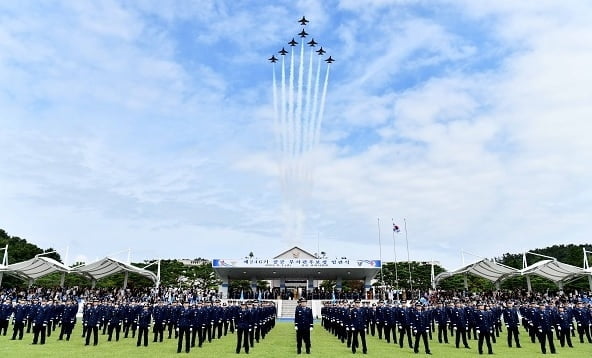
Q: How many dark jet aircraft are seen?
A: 8